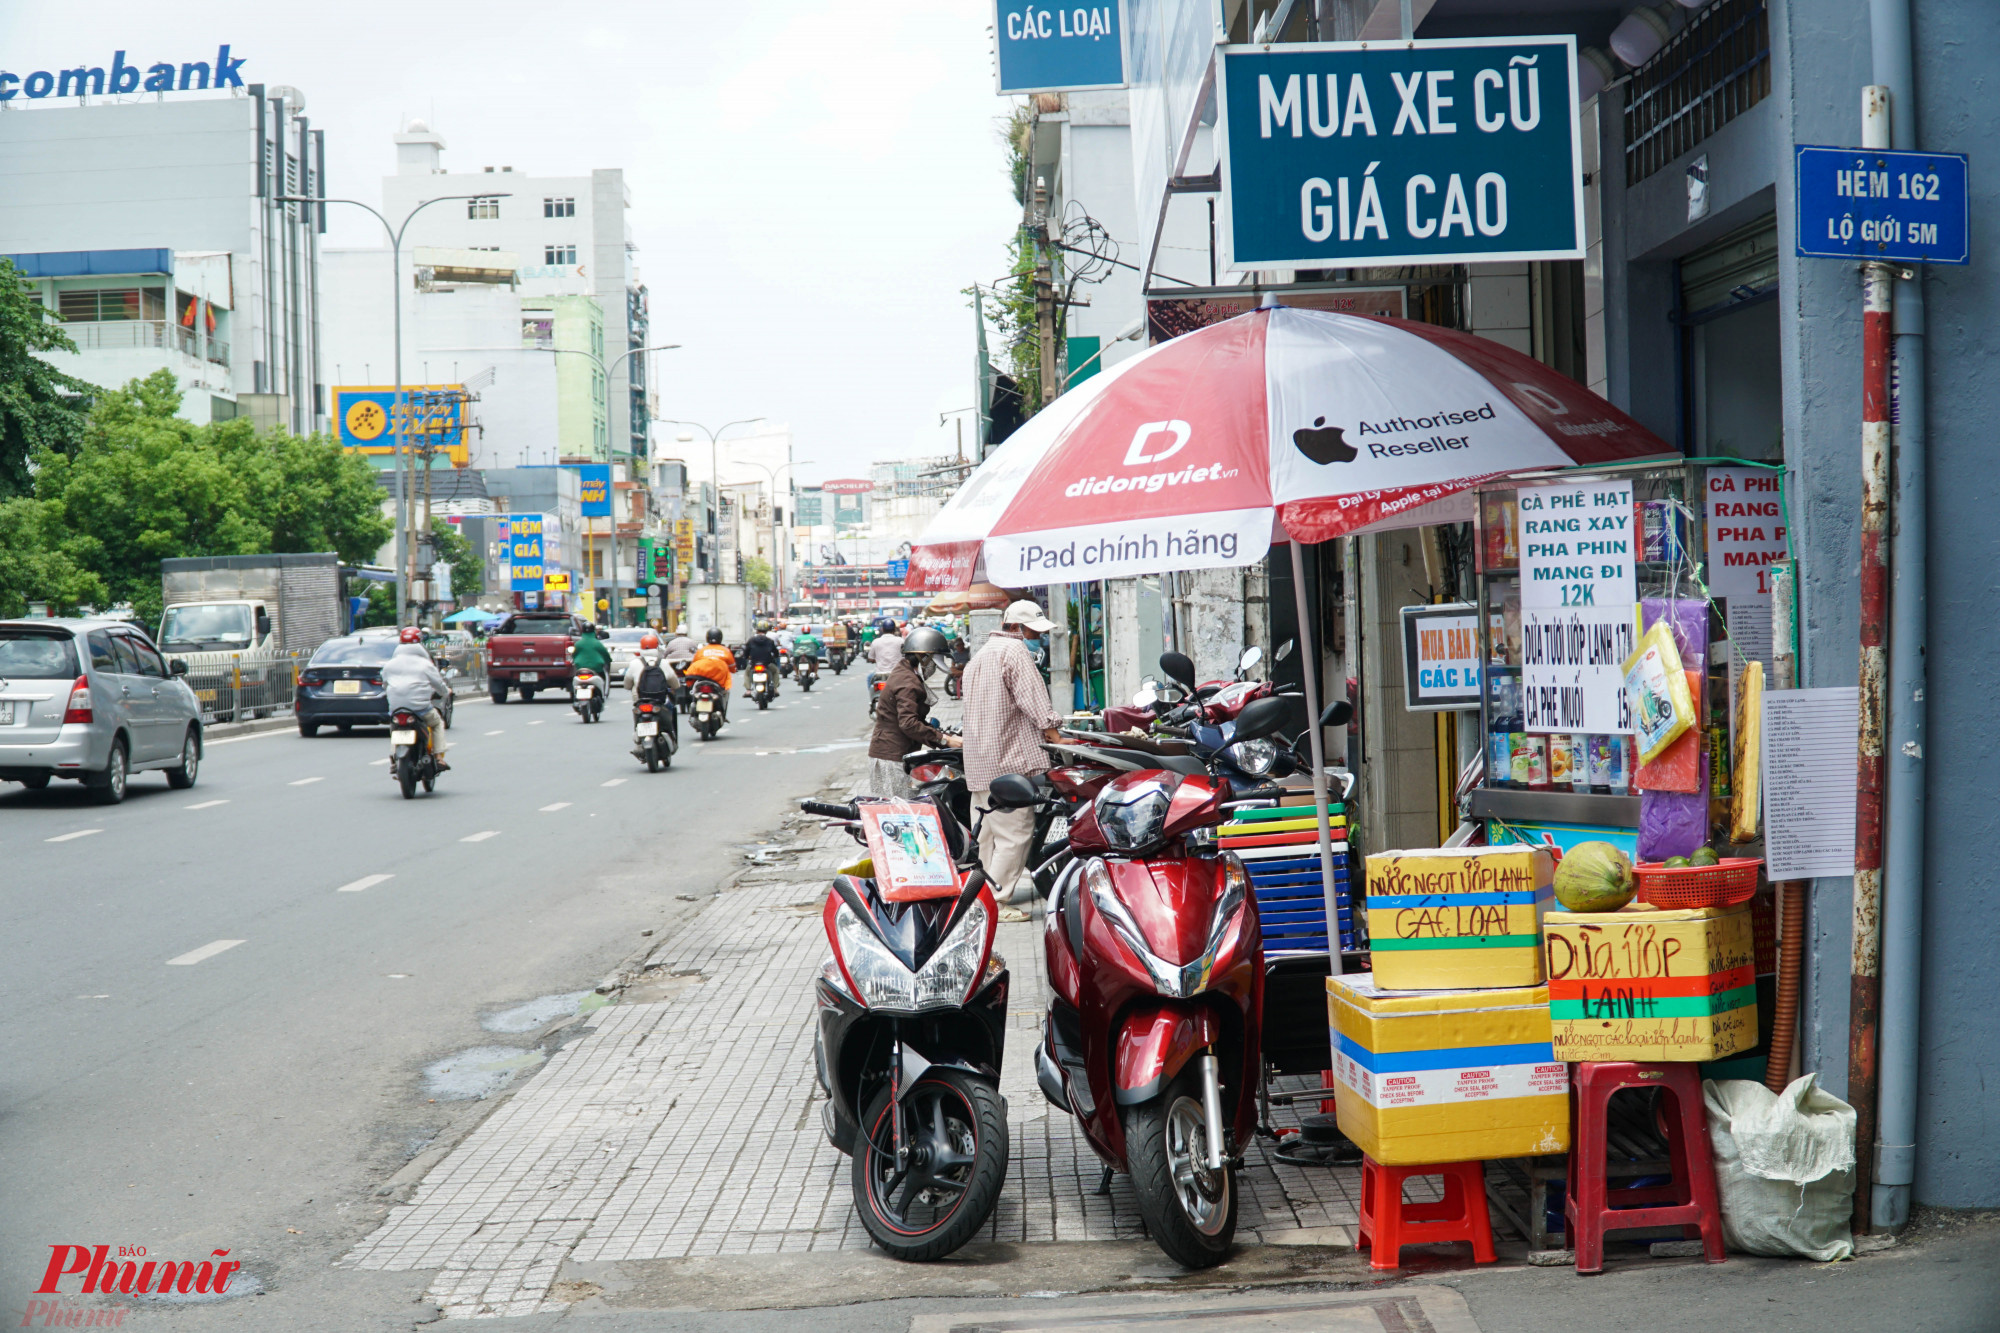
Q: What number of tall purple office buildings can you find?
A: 0